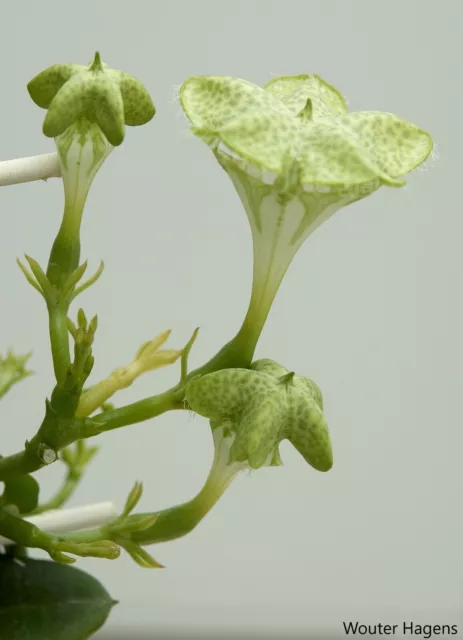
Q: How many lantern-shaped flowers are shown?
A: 3